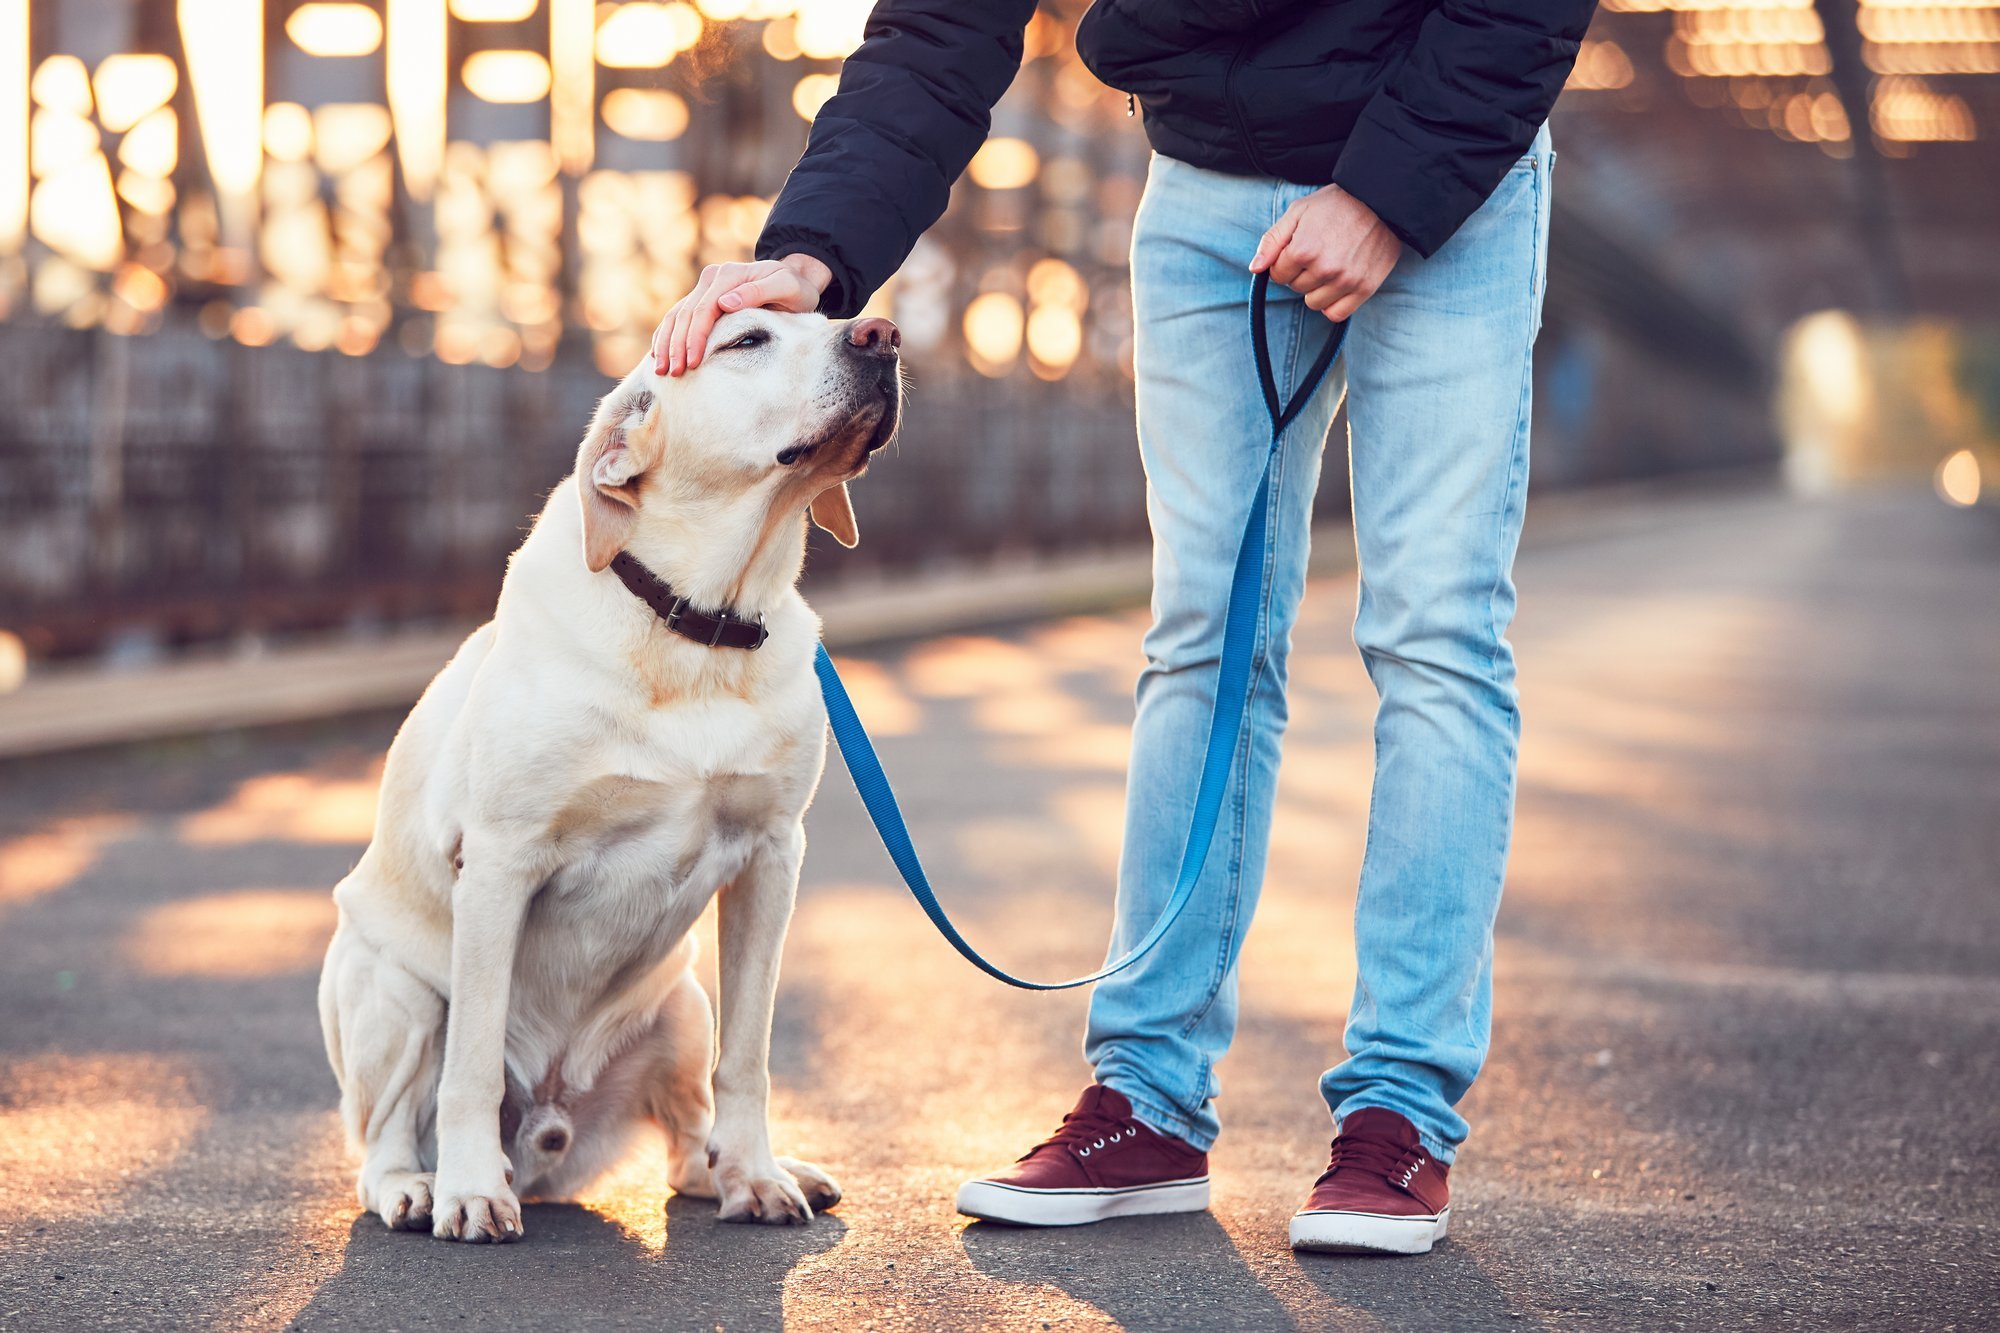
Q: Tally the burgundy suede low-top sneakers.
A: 2